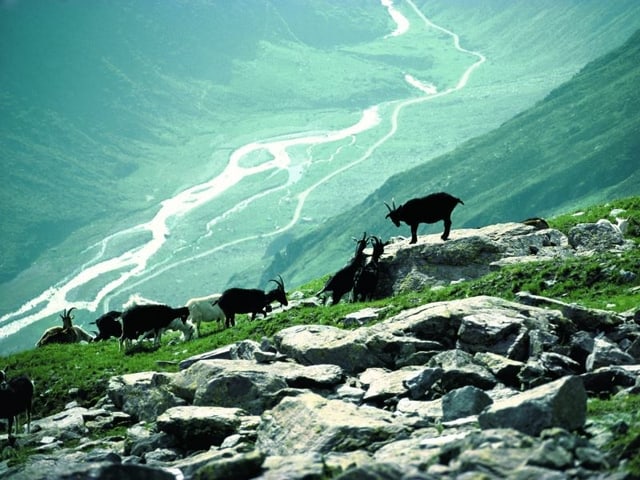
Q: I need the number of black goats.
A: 7